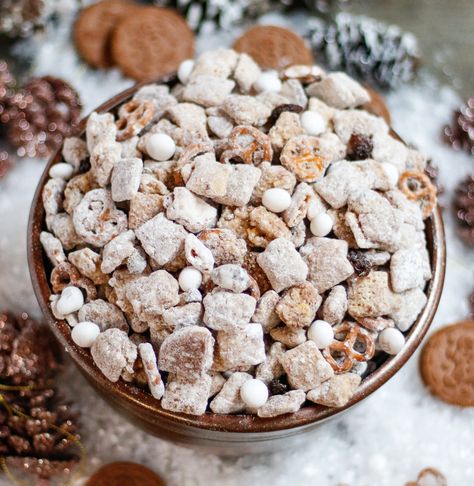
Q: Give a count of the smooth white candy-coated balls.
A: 14